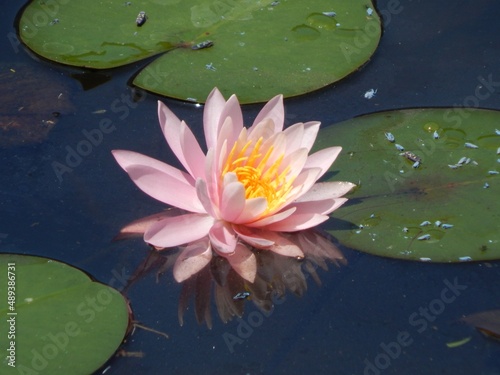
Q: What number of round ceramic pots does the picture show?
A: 0